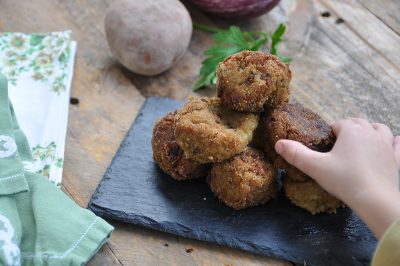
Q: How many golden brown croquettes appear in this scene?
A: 6